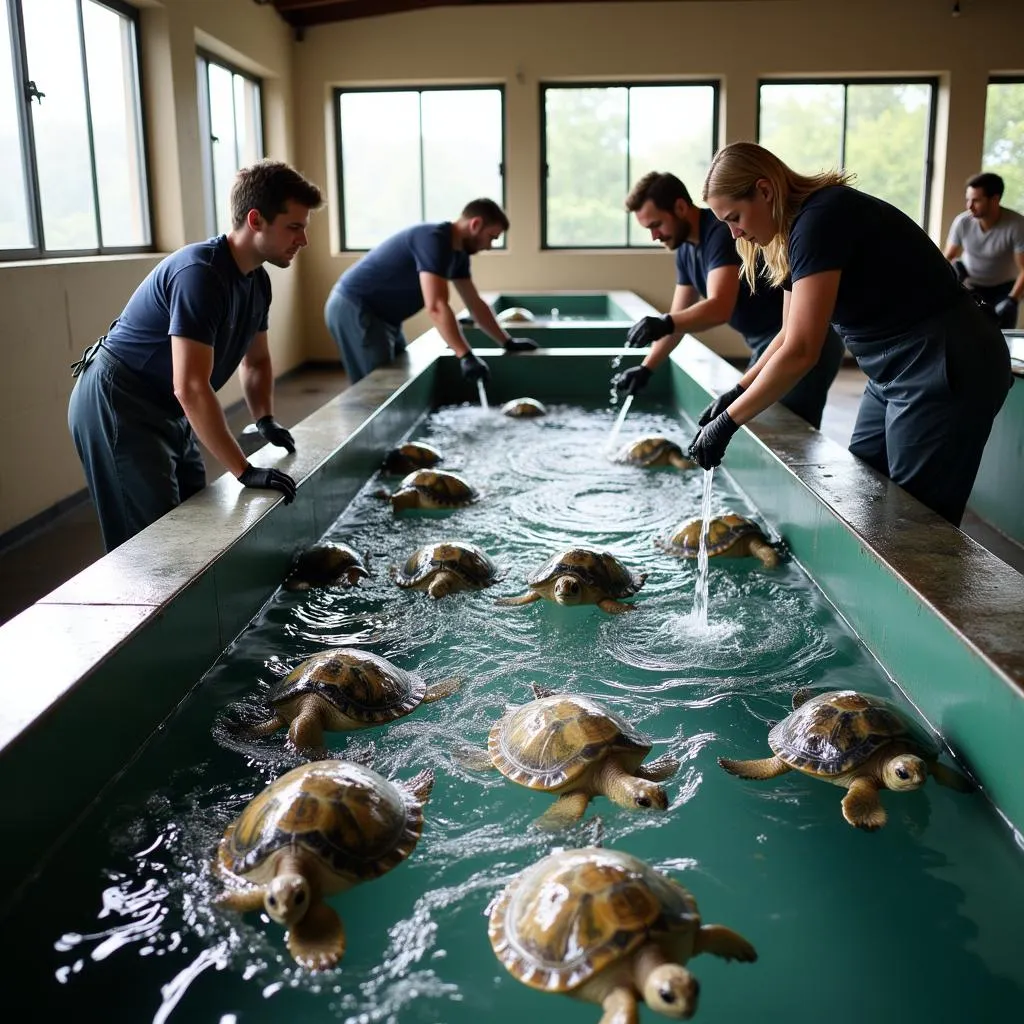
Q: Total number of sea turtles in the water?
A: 13